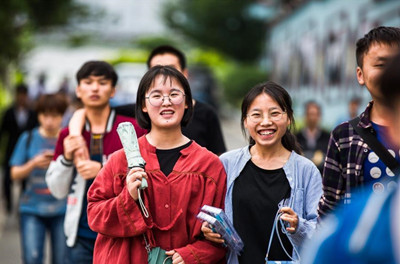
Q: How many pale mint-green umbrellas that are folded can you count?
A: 1